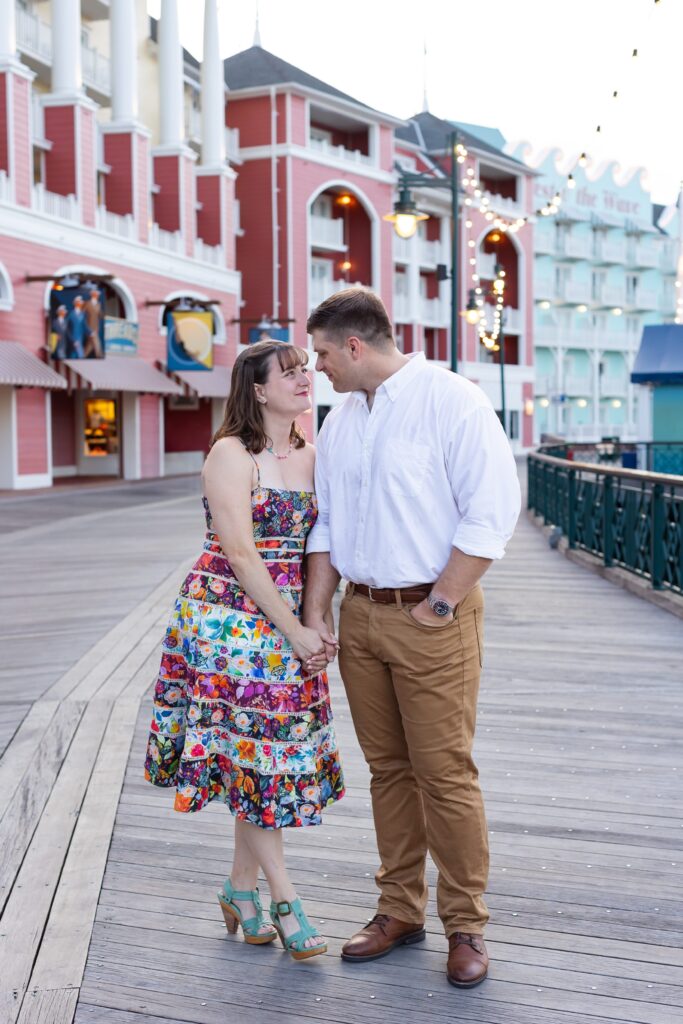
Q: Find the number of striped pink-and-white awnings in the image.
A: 3